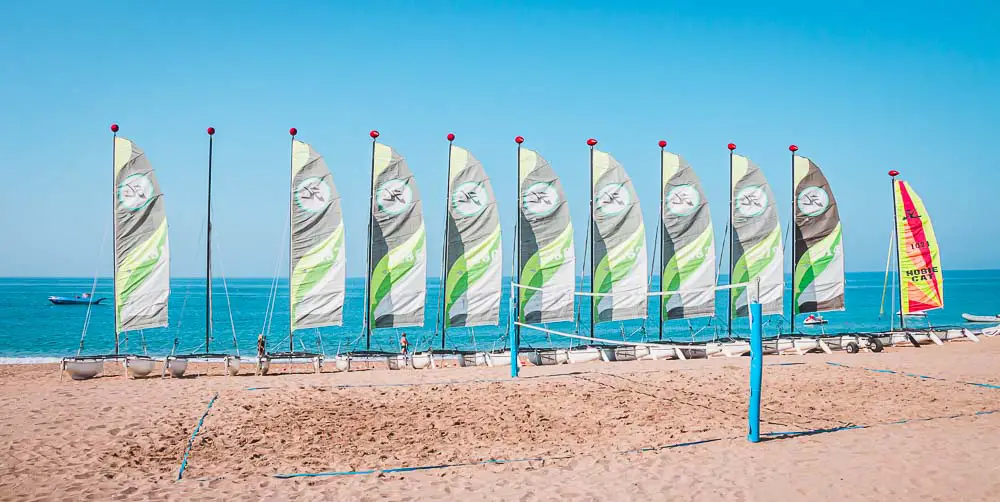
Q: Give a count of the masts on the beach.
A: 11